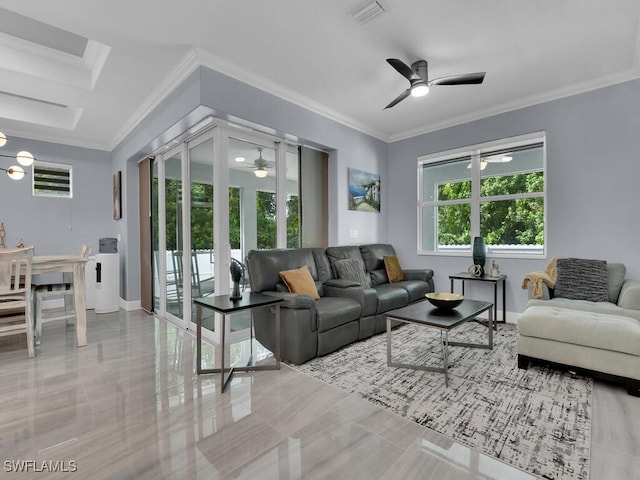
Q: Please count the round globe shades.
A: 3